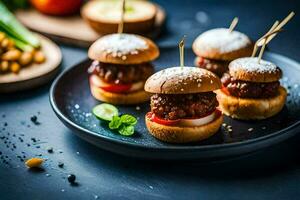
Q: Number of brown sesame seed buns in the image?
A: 4